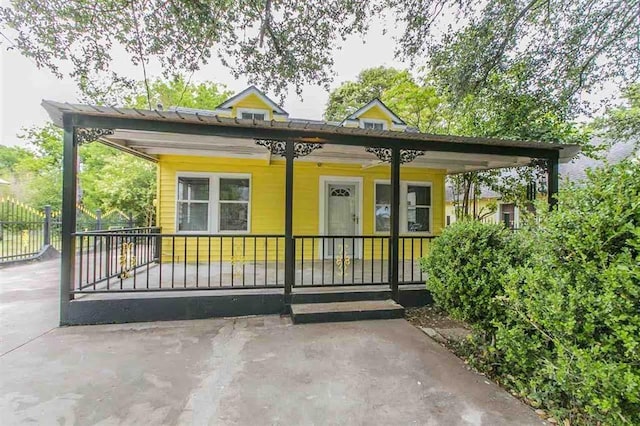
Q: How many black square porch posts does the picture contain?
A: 4